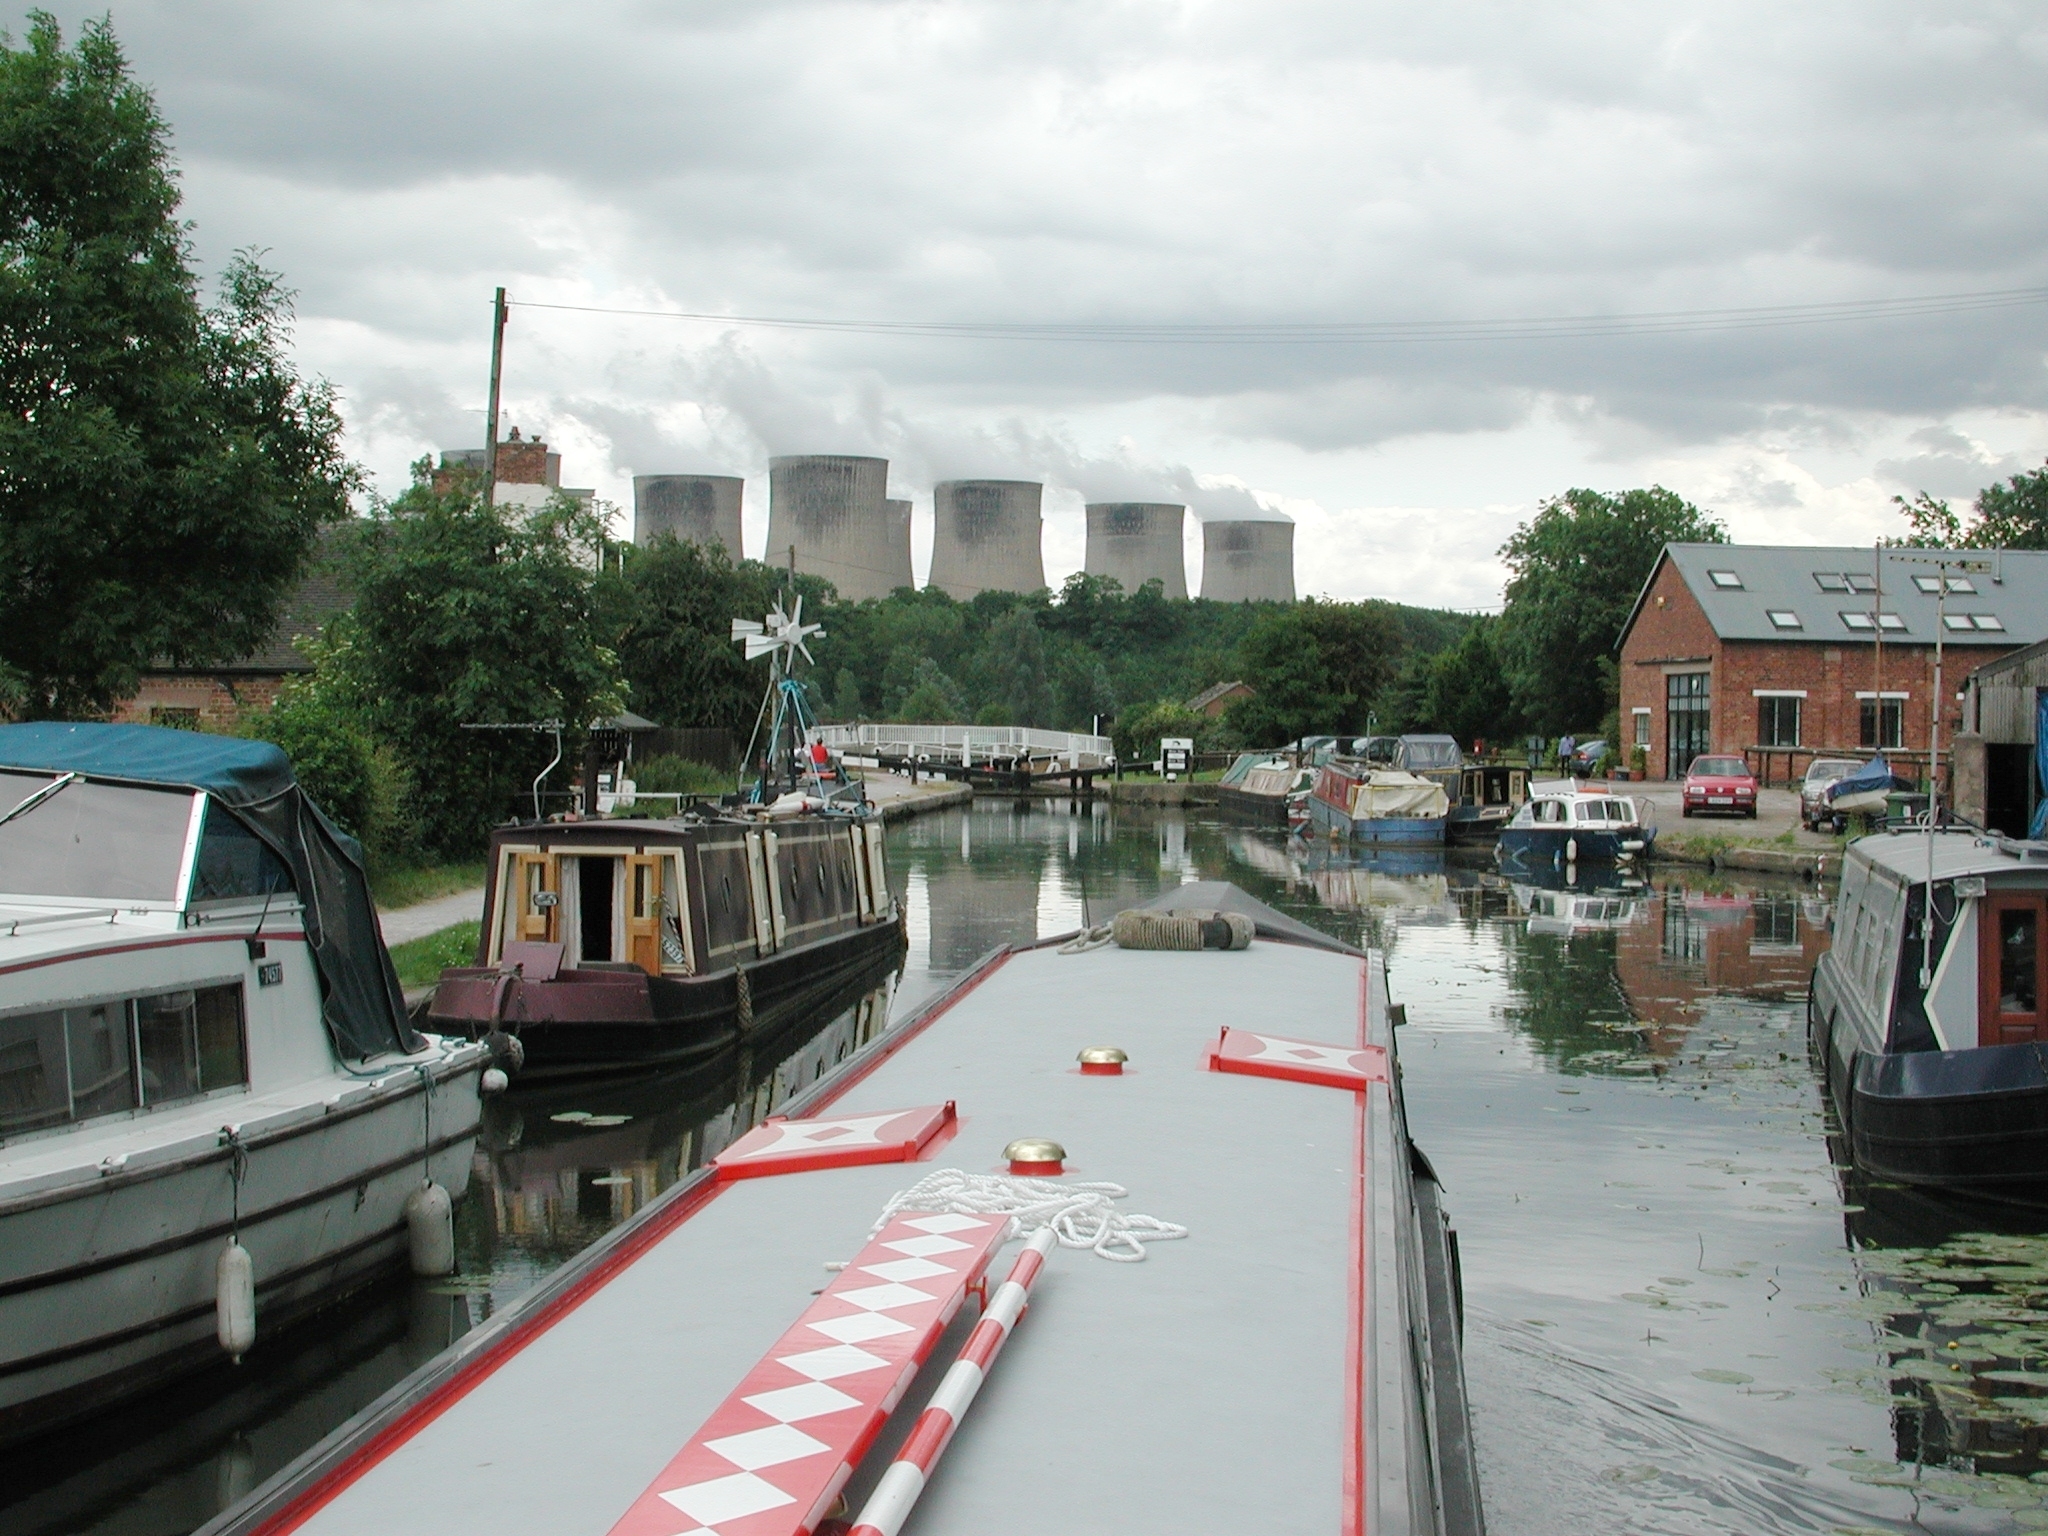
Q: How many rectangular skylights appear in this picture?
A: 10